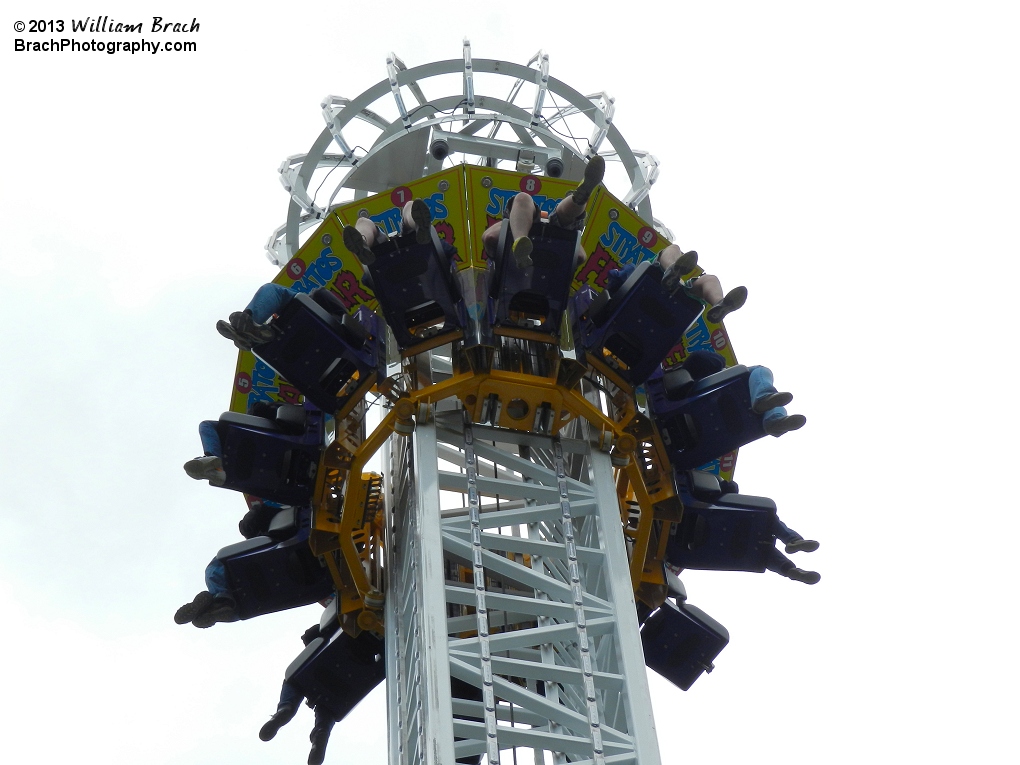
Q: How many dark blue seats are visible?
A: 10